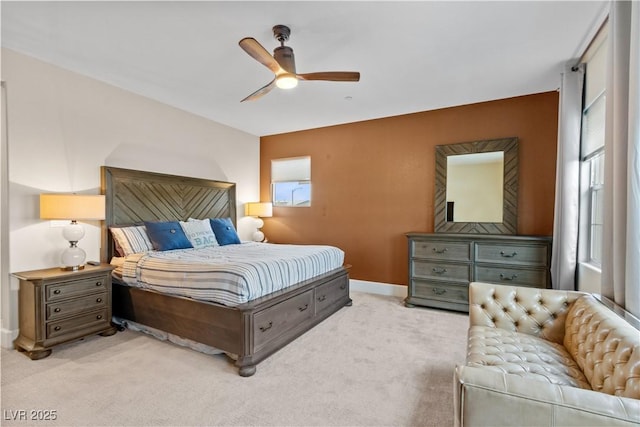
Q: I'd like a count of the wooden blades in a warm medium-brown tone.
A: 3